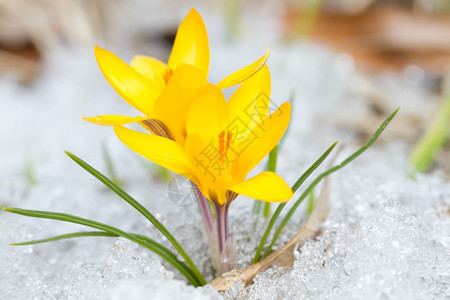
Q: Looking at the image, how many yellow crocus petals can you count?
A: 12